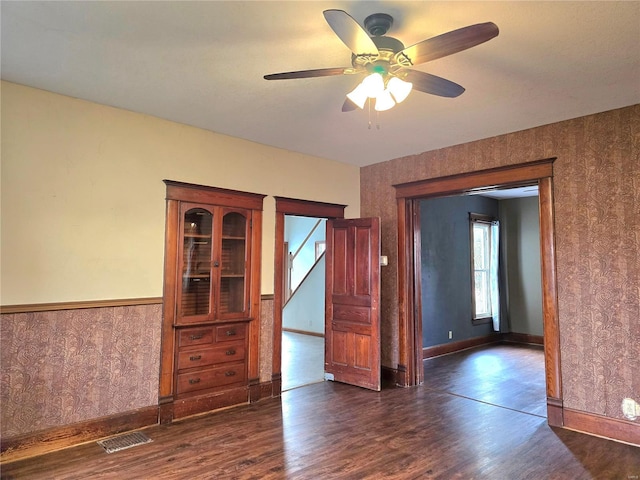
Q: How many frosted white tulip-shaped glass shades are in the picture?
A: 4